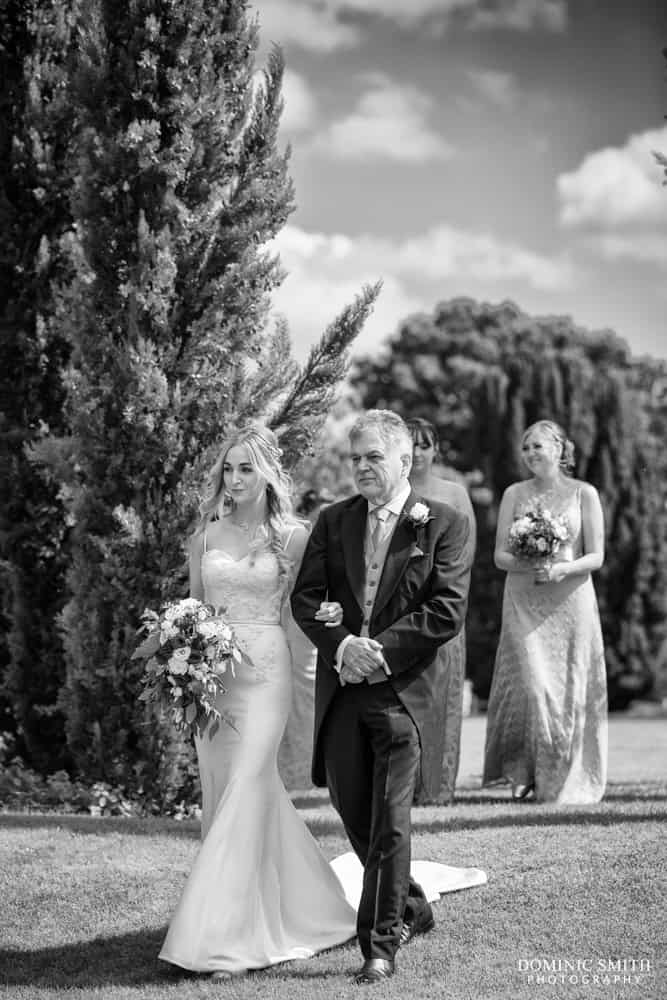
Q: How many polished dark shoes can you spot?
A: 2